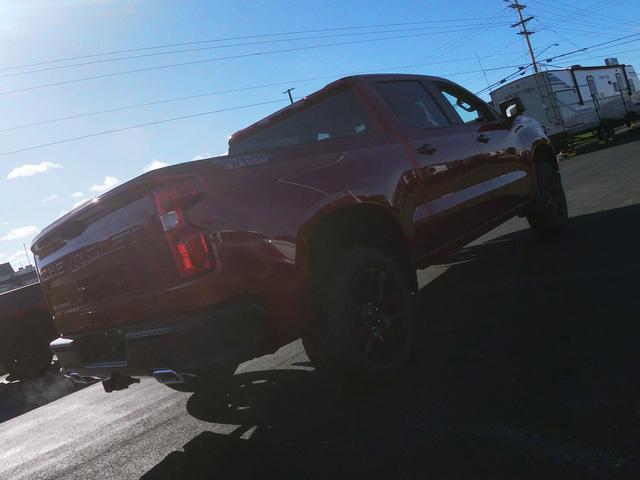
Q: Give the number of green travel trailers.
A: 0